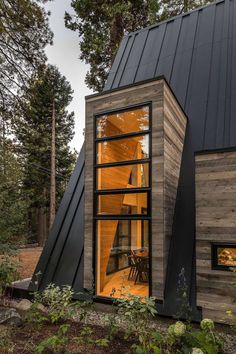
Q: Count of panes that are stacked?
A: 5